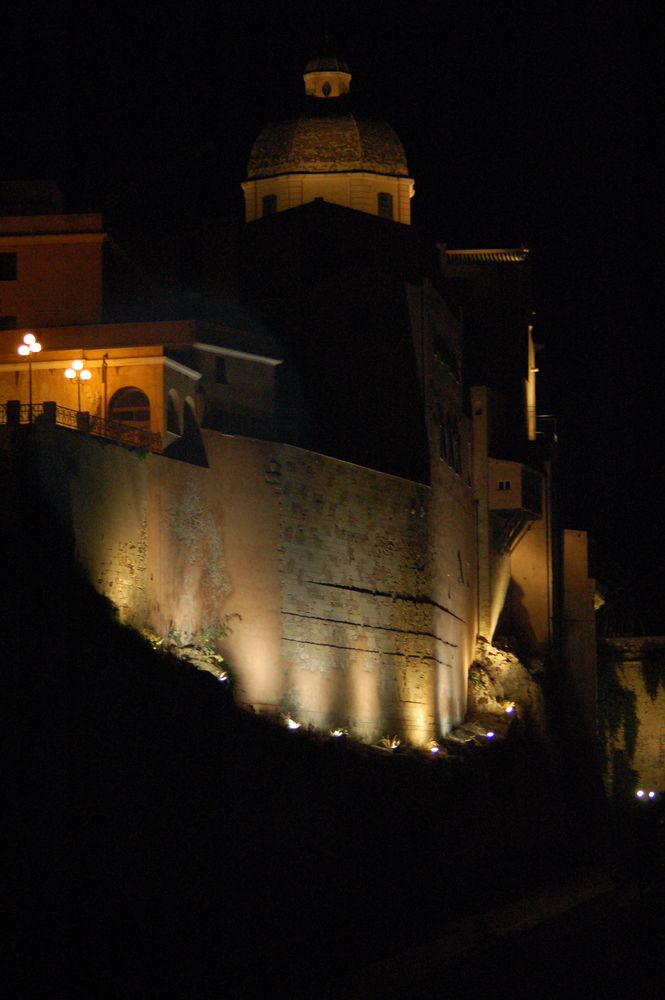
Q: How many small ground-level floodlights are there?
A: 9